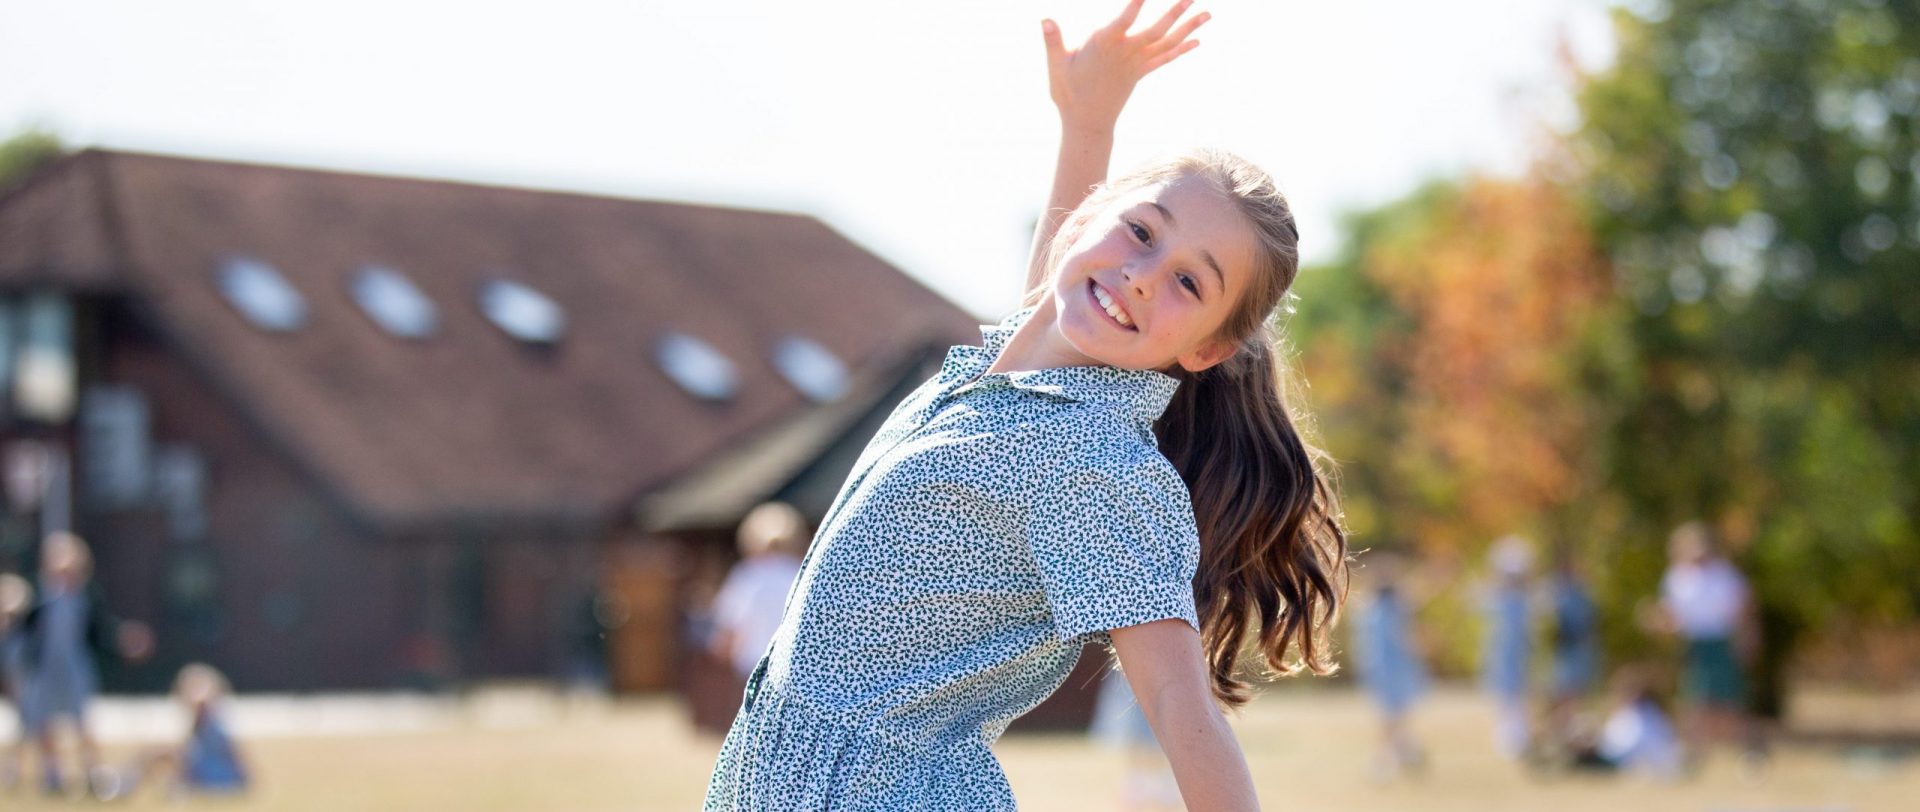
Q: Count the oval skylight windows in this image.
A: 5